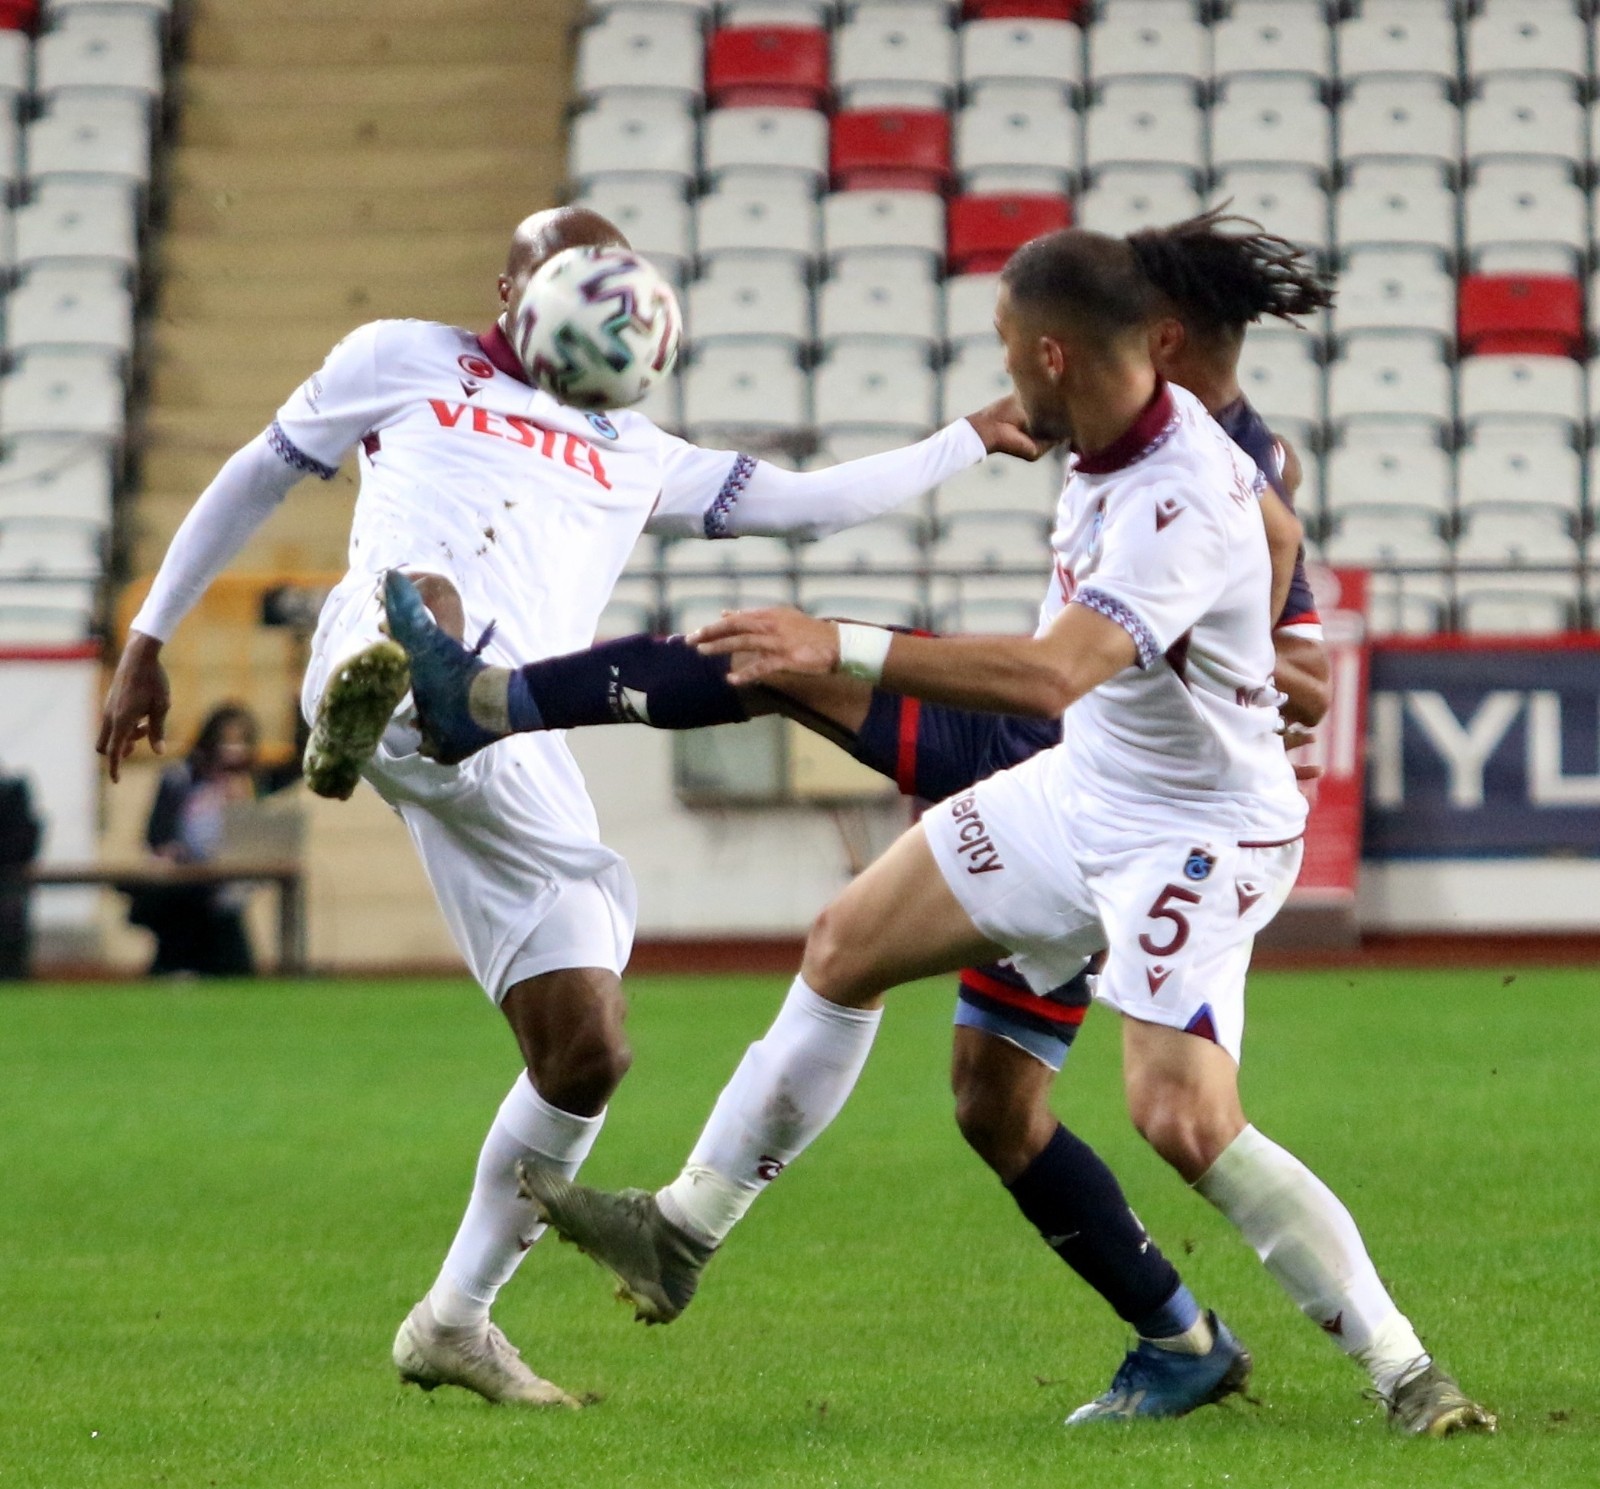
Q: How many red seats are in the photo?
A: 6